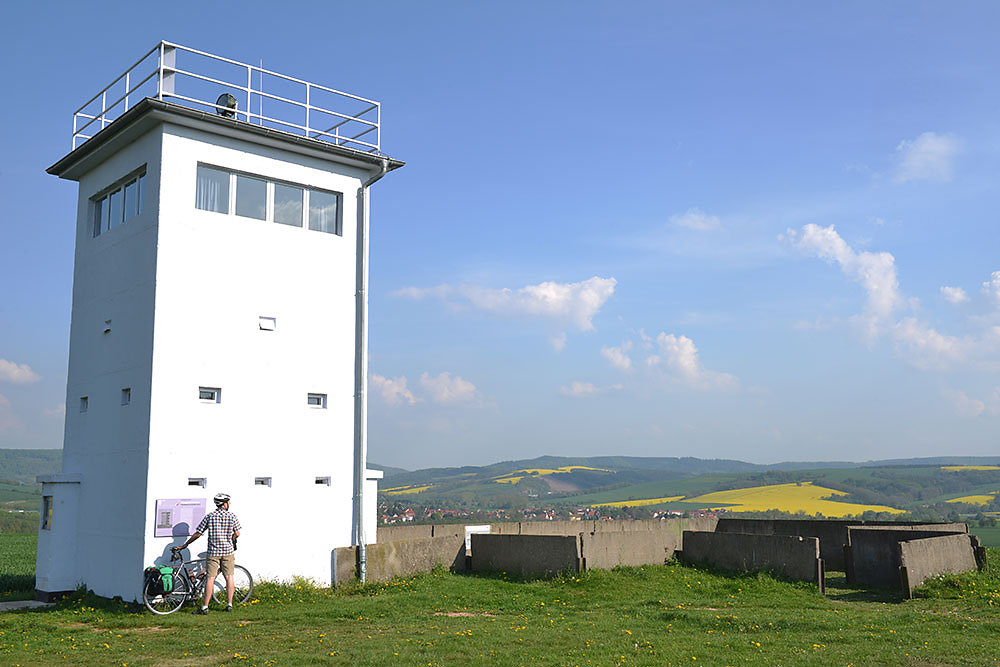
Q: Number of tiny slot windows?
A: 9